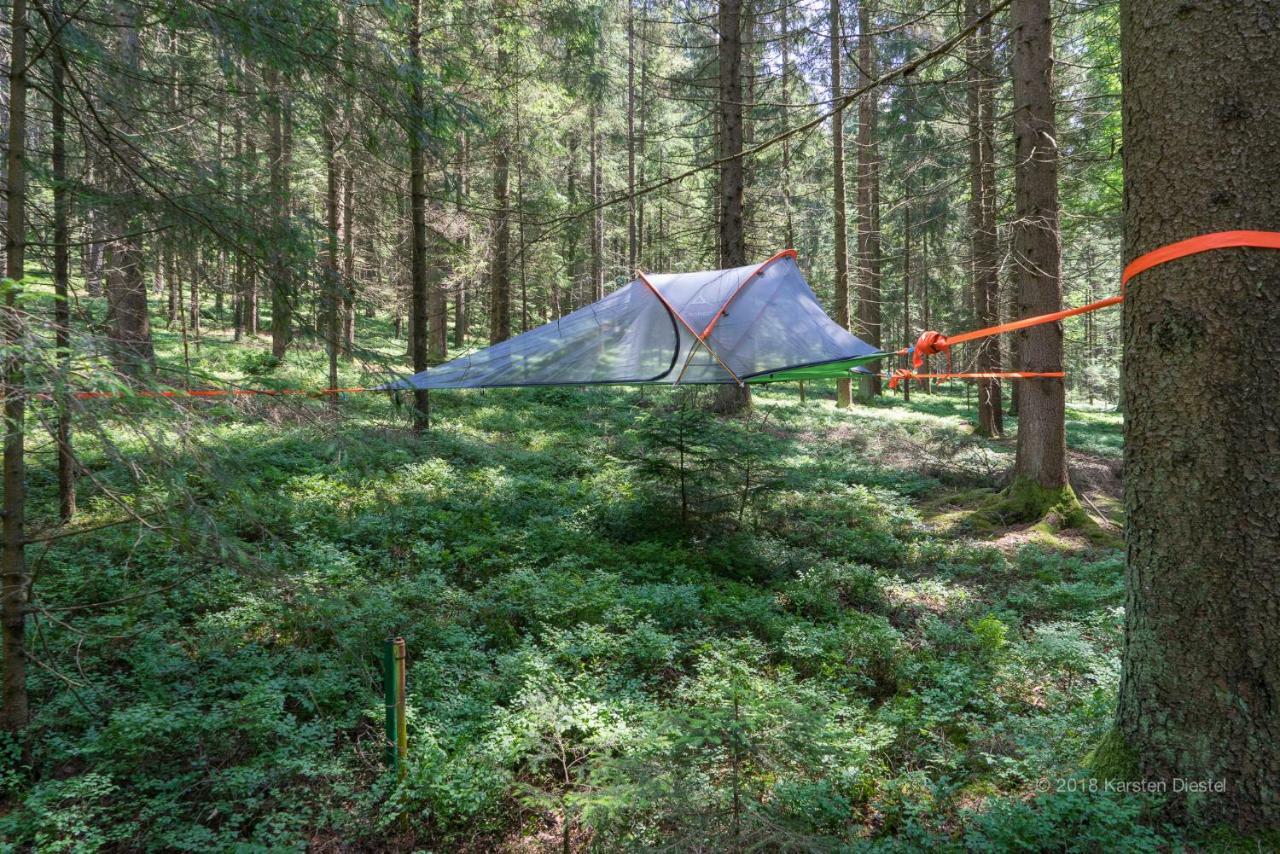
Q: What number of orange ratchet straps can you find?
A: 3